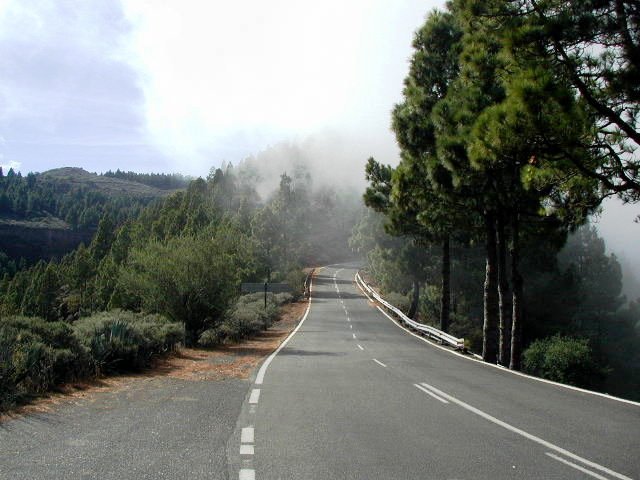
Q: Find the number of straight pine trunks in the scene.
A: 4